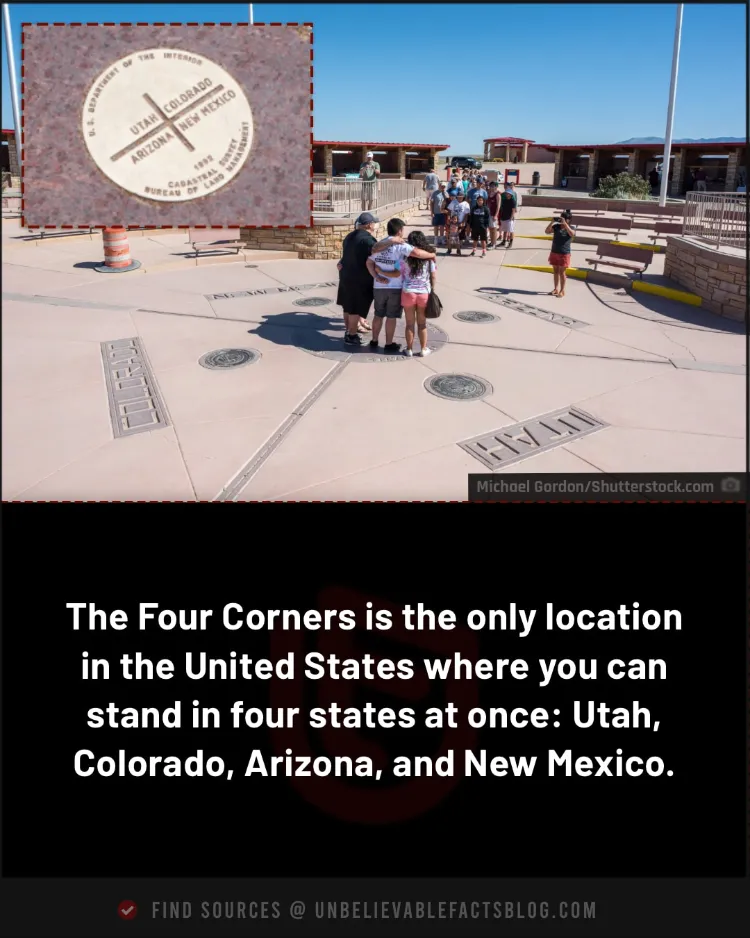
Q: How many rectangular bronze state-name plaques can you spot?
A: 4